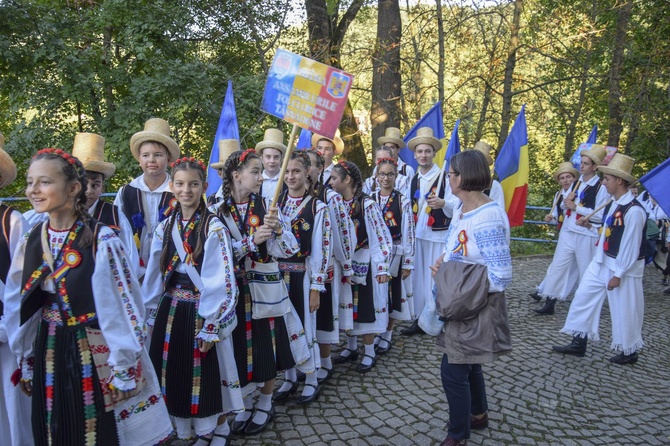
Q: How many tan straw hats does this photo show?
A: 12